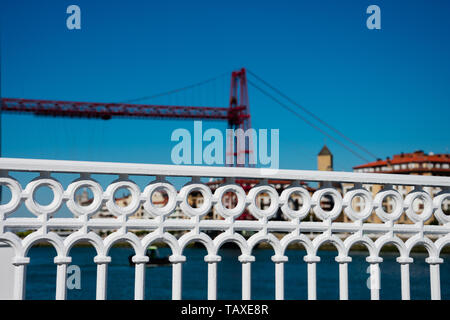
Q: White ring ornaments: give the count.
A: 14